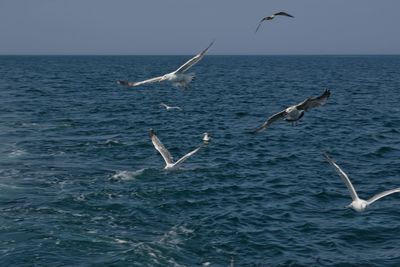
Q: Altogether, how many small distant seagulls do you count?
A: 2